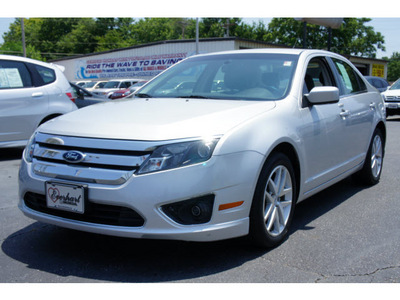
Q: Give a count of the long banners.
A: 1